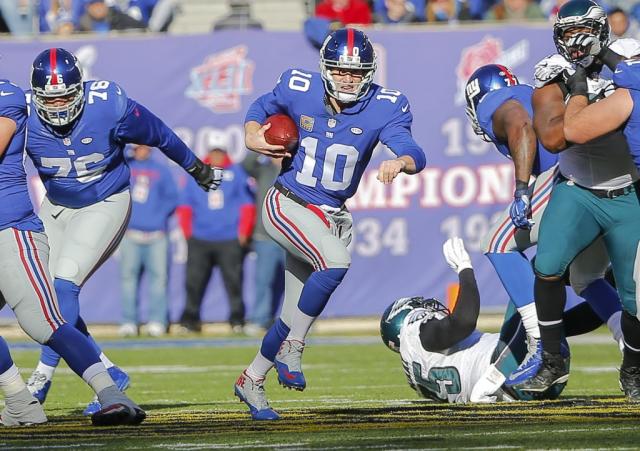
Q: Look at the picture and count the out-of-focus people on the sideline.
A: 3